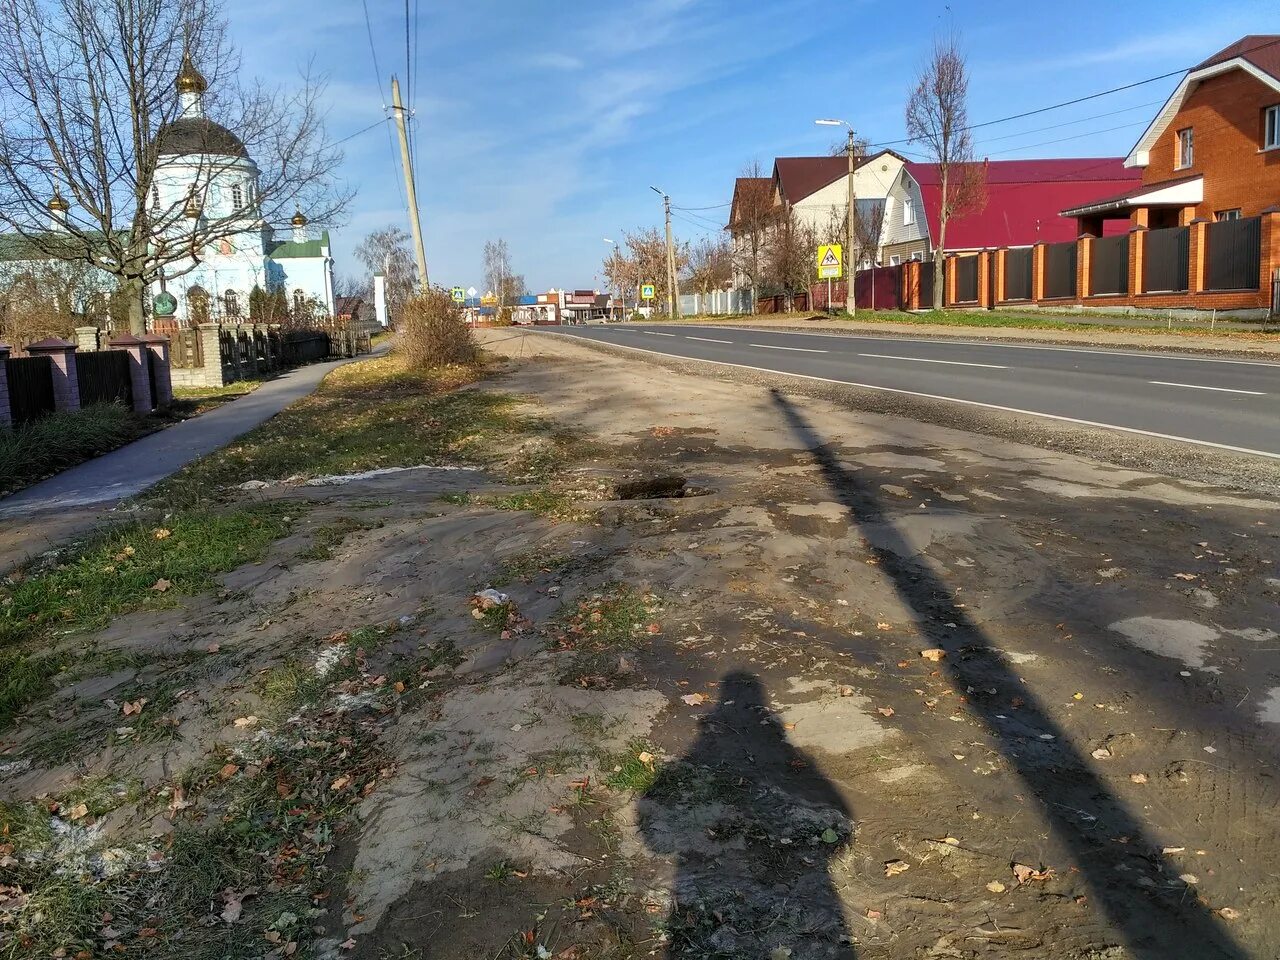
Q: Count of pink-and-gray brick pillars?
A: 4